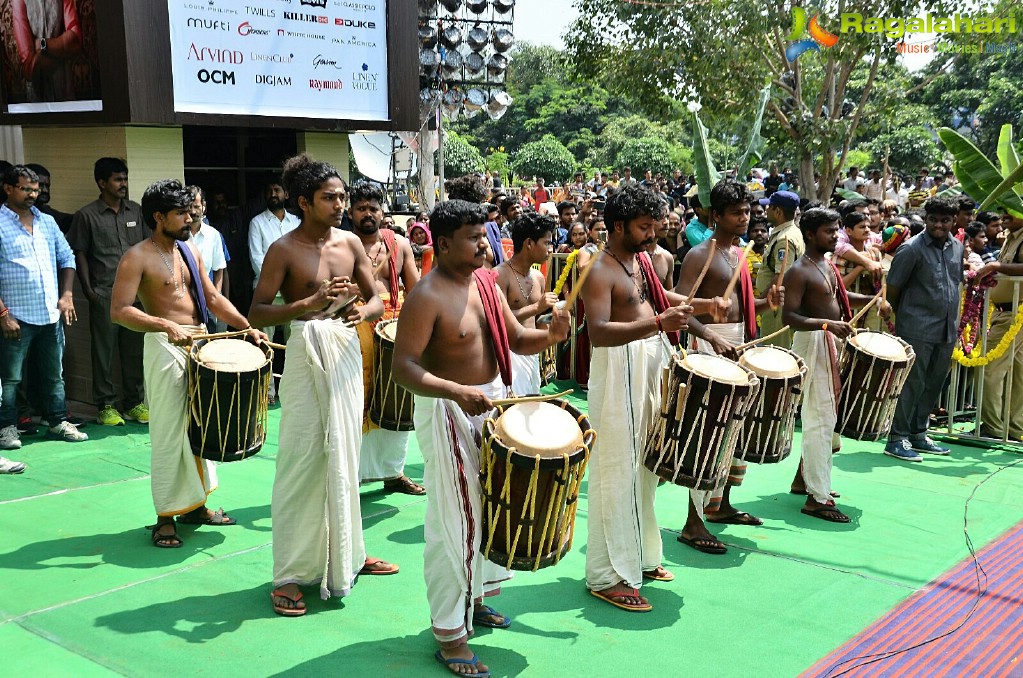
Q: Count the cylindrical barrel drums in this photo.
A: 6